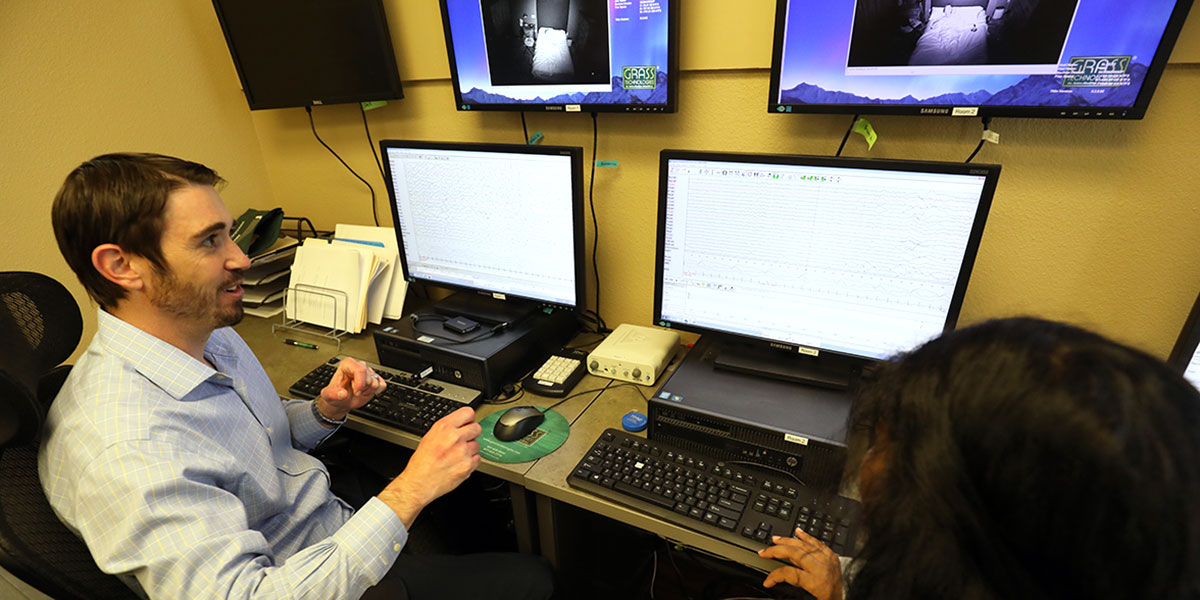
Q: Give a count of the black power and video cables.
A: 6